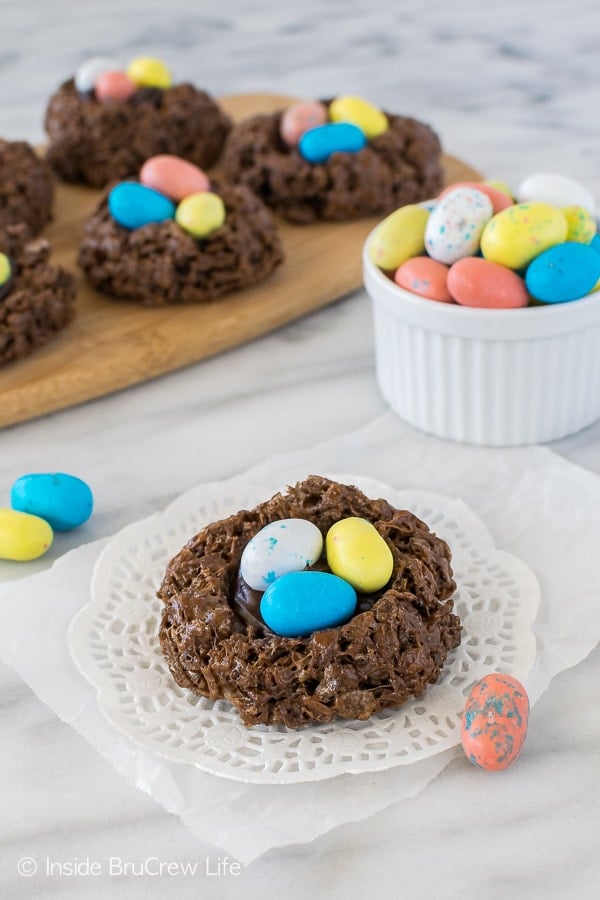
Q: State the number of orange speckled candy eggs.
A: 1